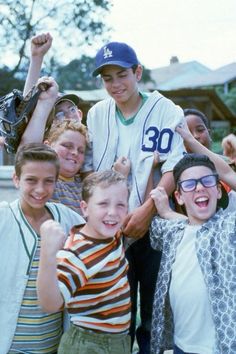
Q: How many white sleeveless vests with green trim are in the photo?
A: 1